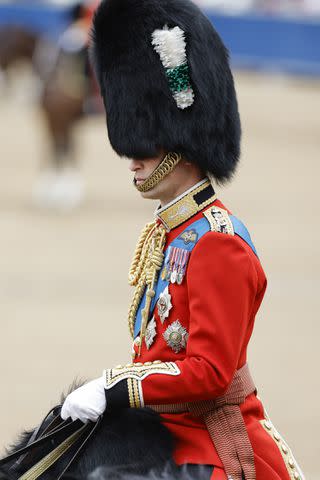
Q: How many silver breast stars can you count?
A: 3